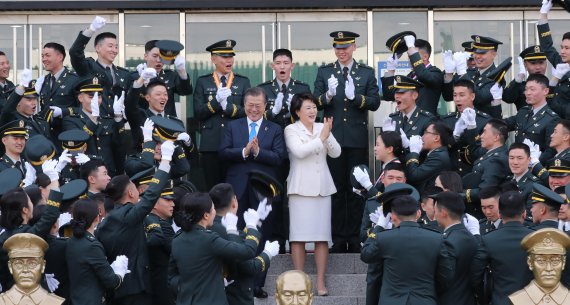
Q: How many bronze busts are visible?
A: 3